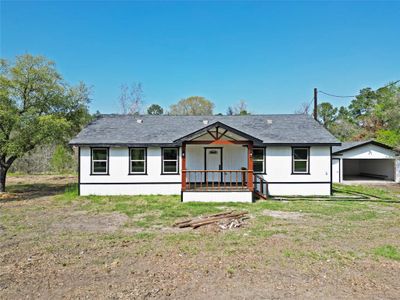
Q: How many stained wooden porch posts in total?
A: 2